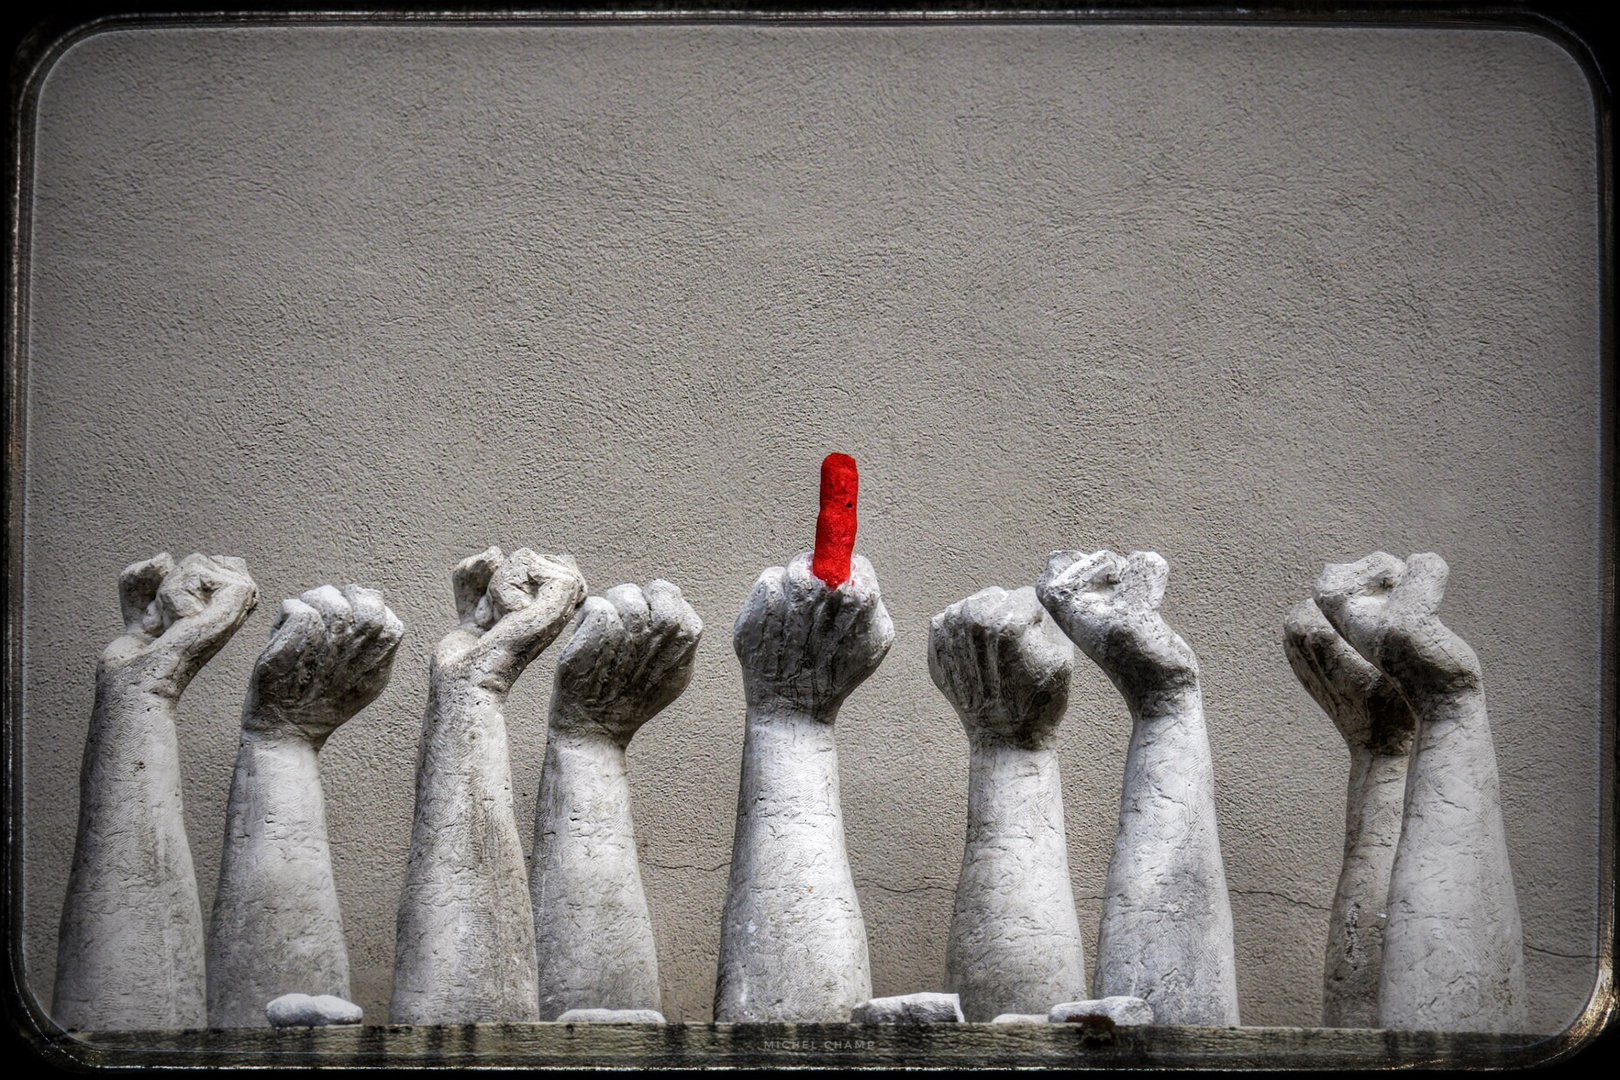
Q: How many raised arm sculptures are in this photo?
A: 9